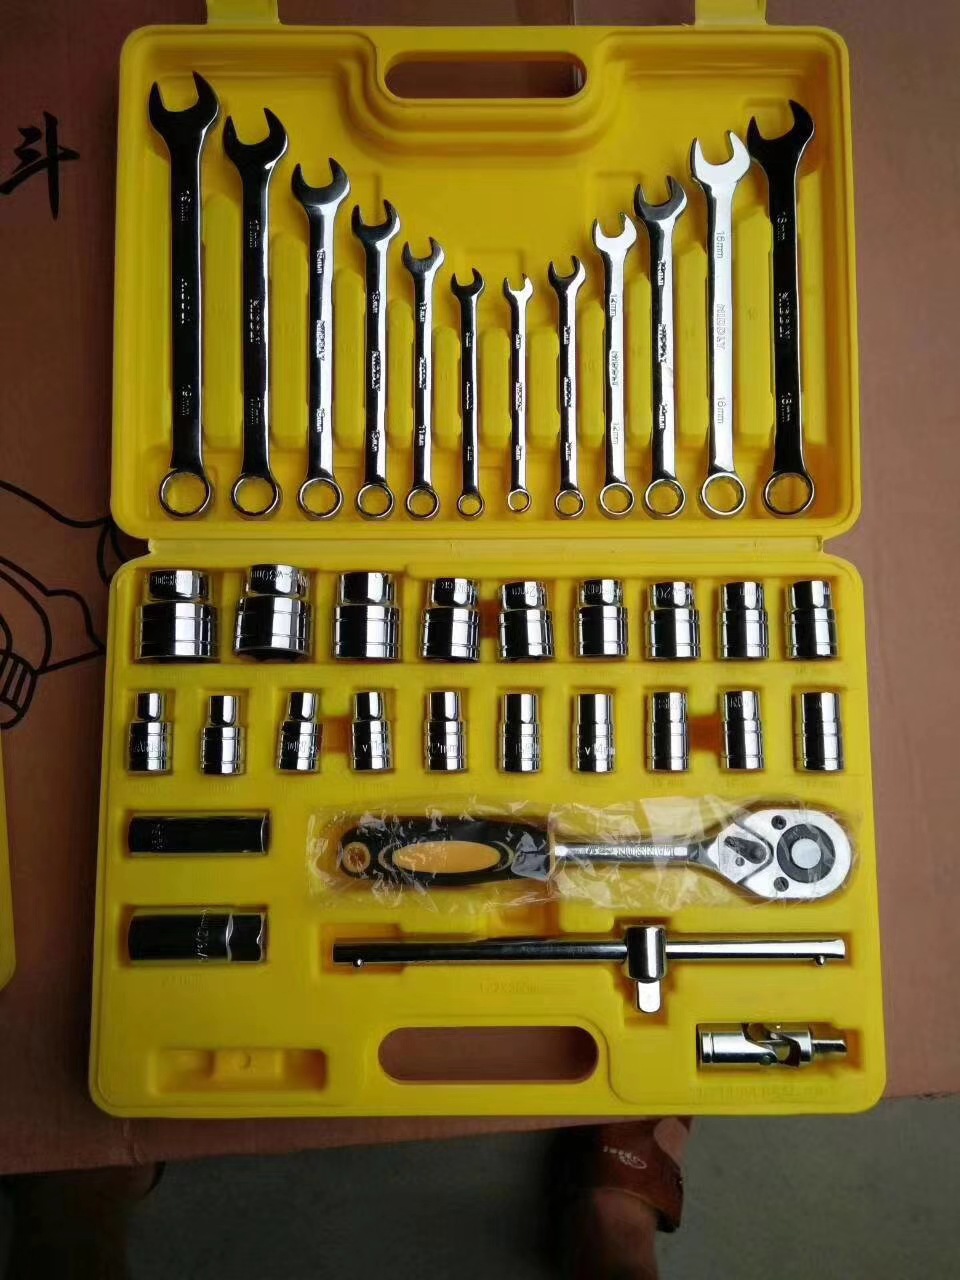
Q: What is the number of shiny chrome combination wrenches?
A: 12